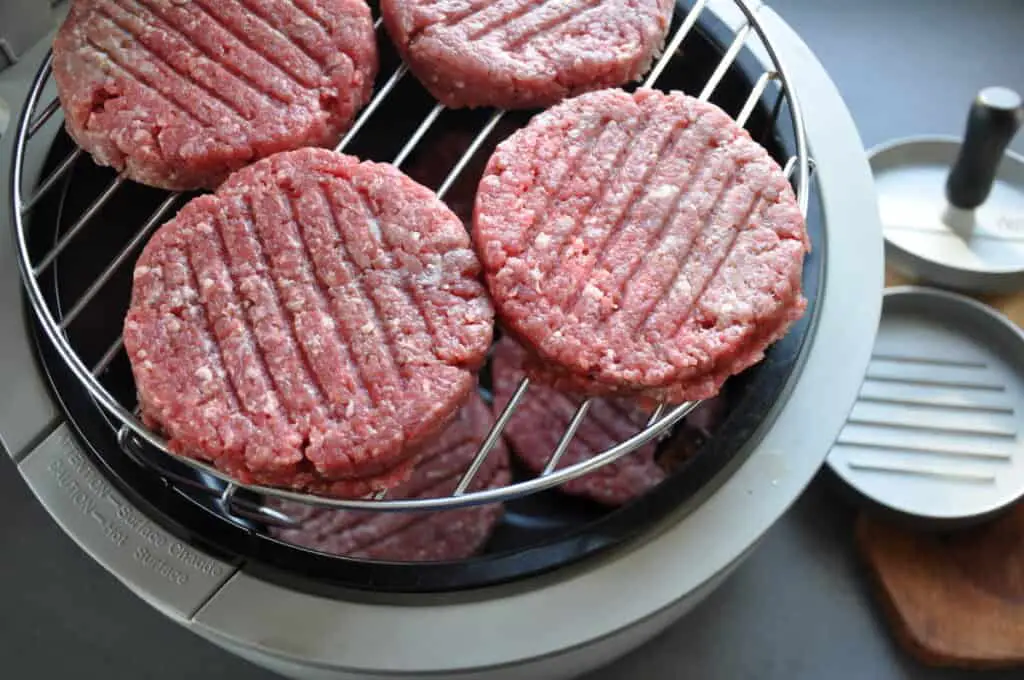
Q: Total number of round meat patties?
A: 6